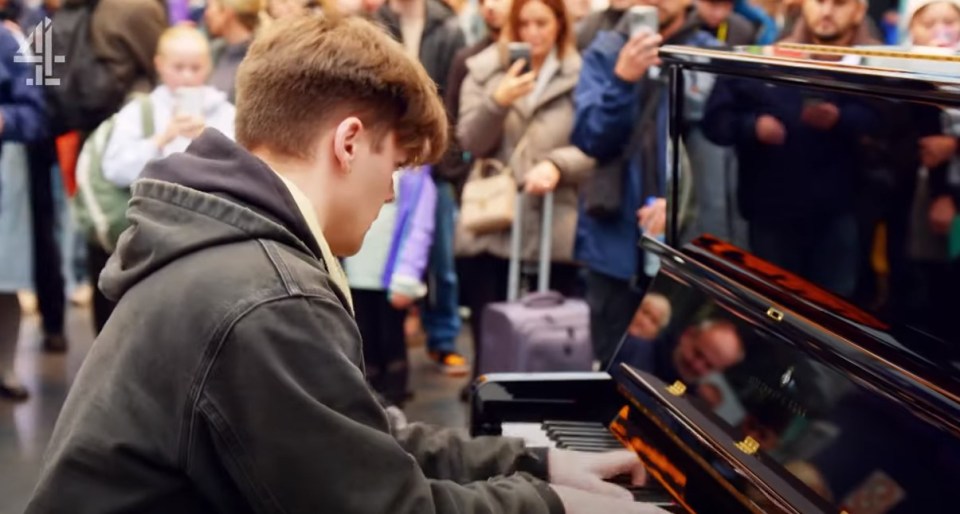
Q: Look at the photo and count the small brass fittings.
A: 3